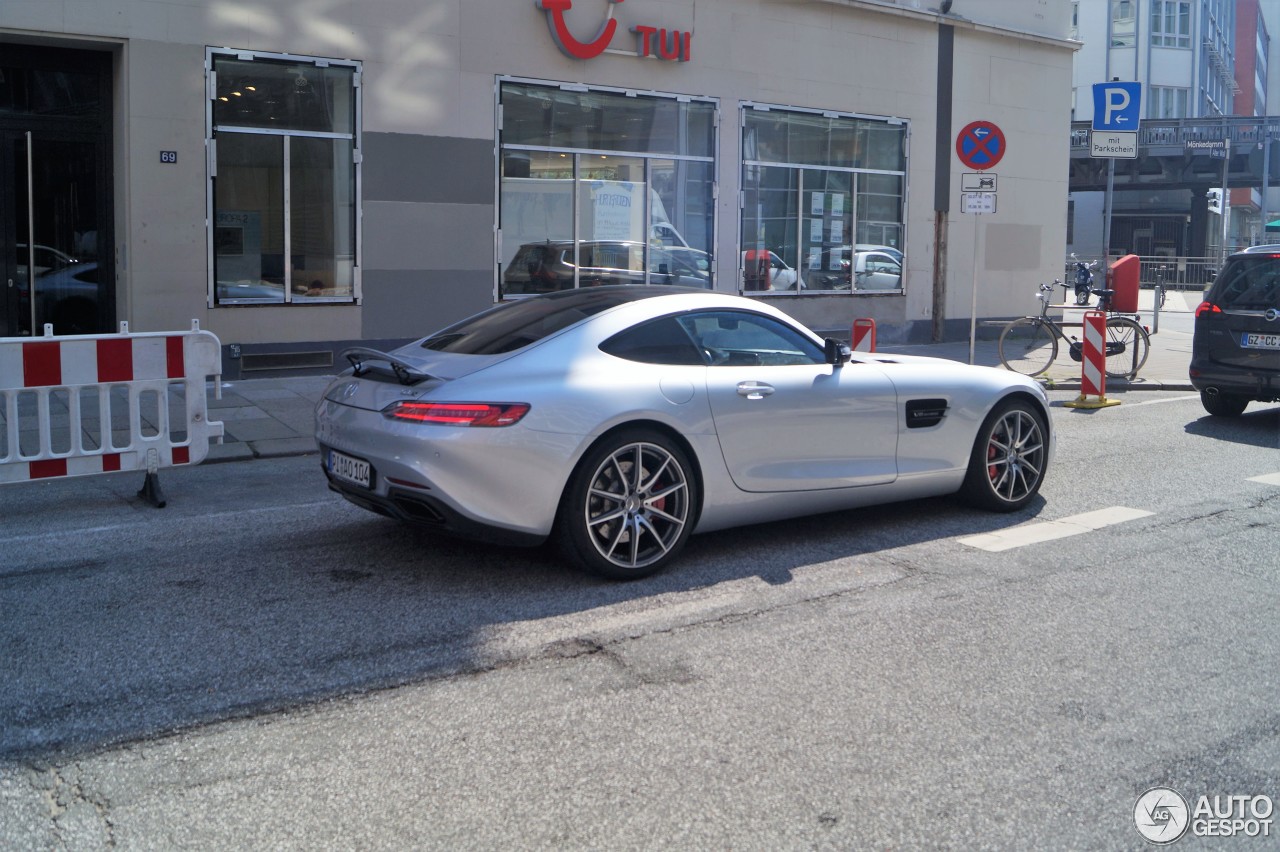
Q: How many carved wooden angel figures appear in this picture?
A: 0